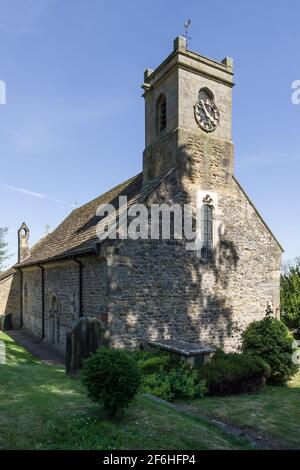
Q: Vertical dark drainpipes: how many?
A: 3